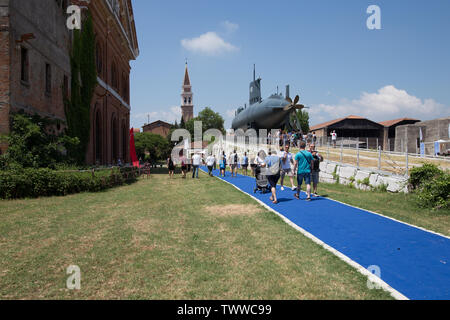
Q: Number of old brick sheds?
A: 2